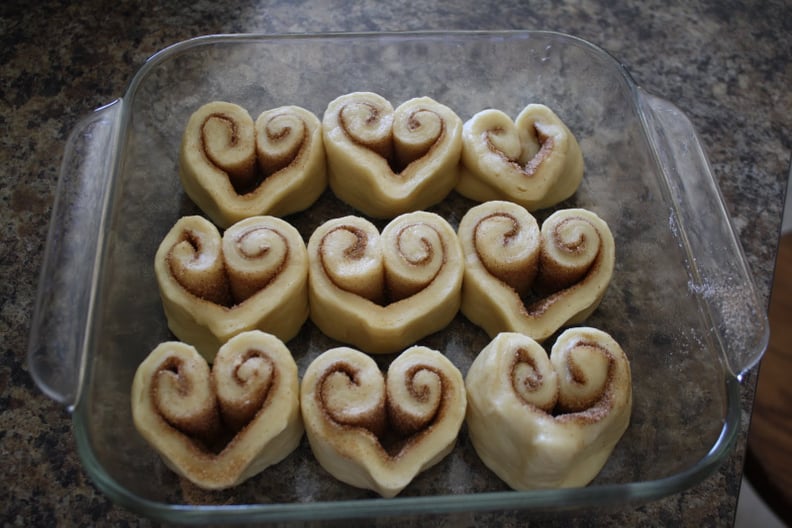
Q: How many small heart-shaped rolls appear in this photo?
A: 9